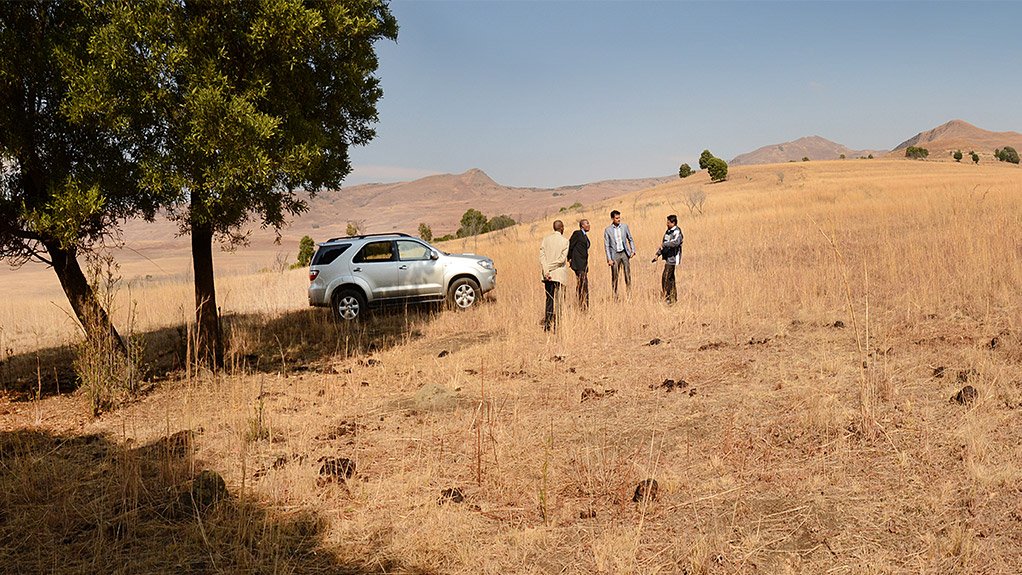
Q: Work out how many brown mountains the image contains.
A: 3